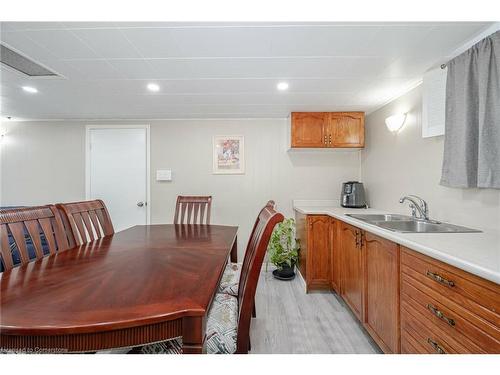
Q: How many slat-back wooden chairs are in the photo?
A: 5